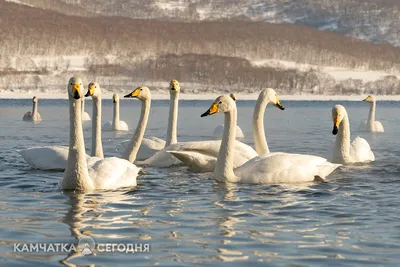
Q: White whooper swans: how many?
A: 12